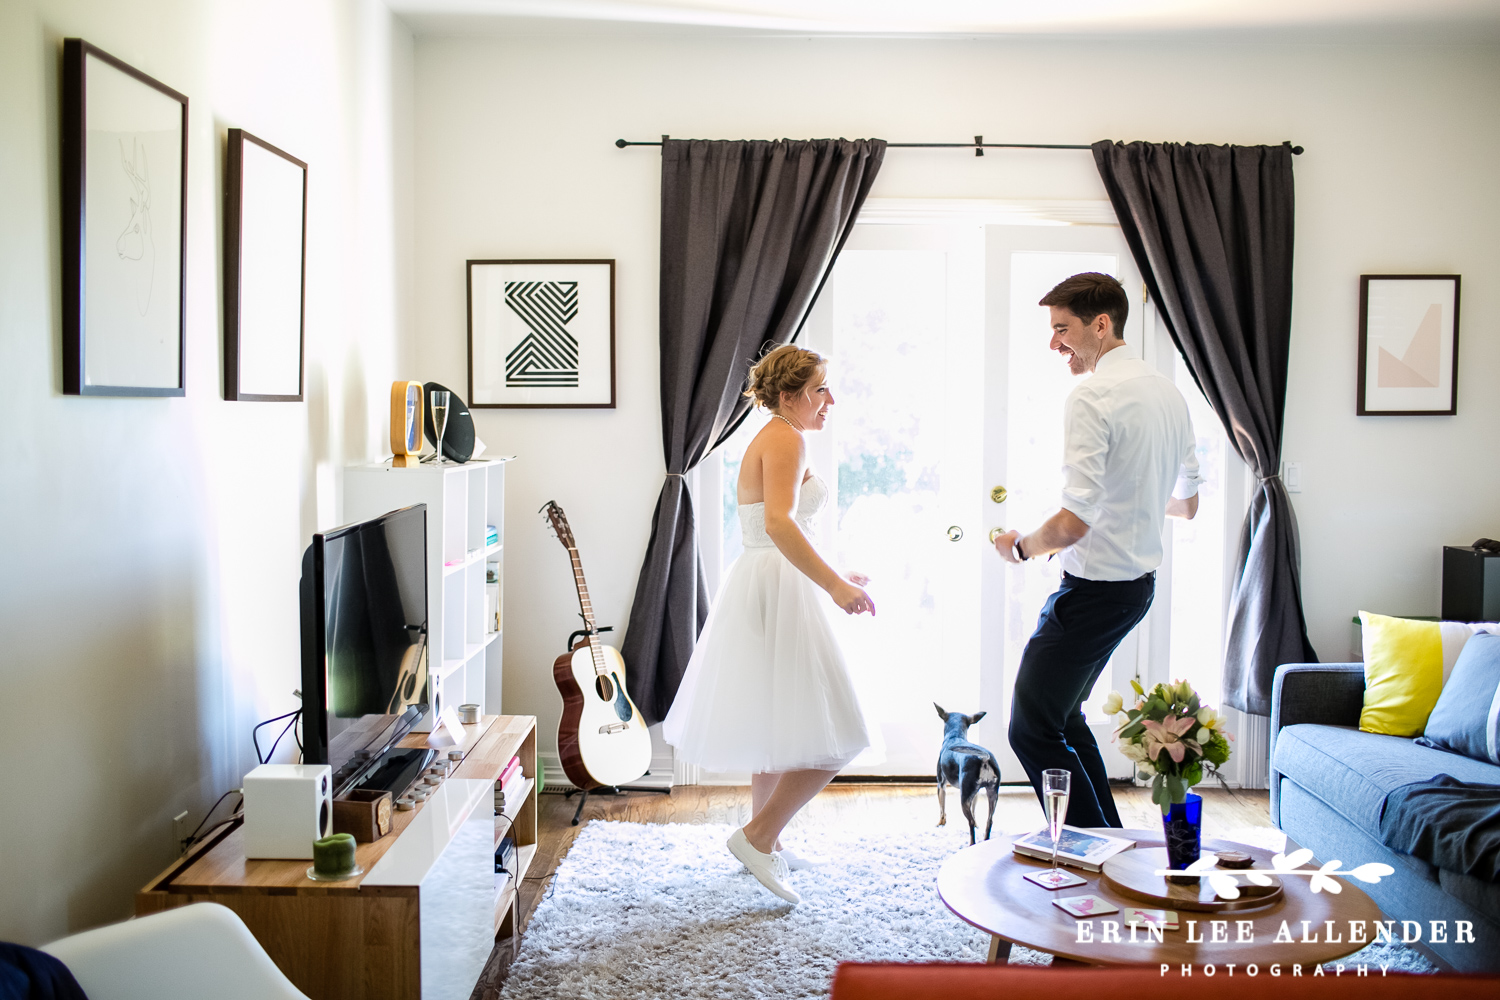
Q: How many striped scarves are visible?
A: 0